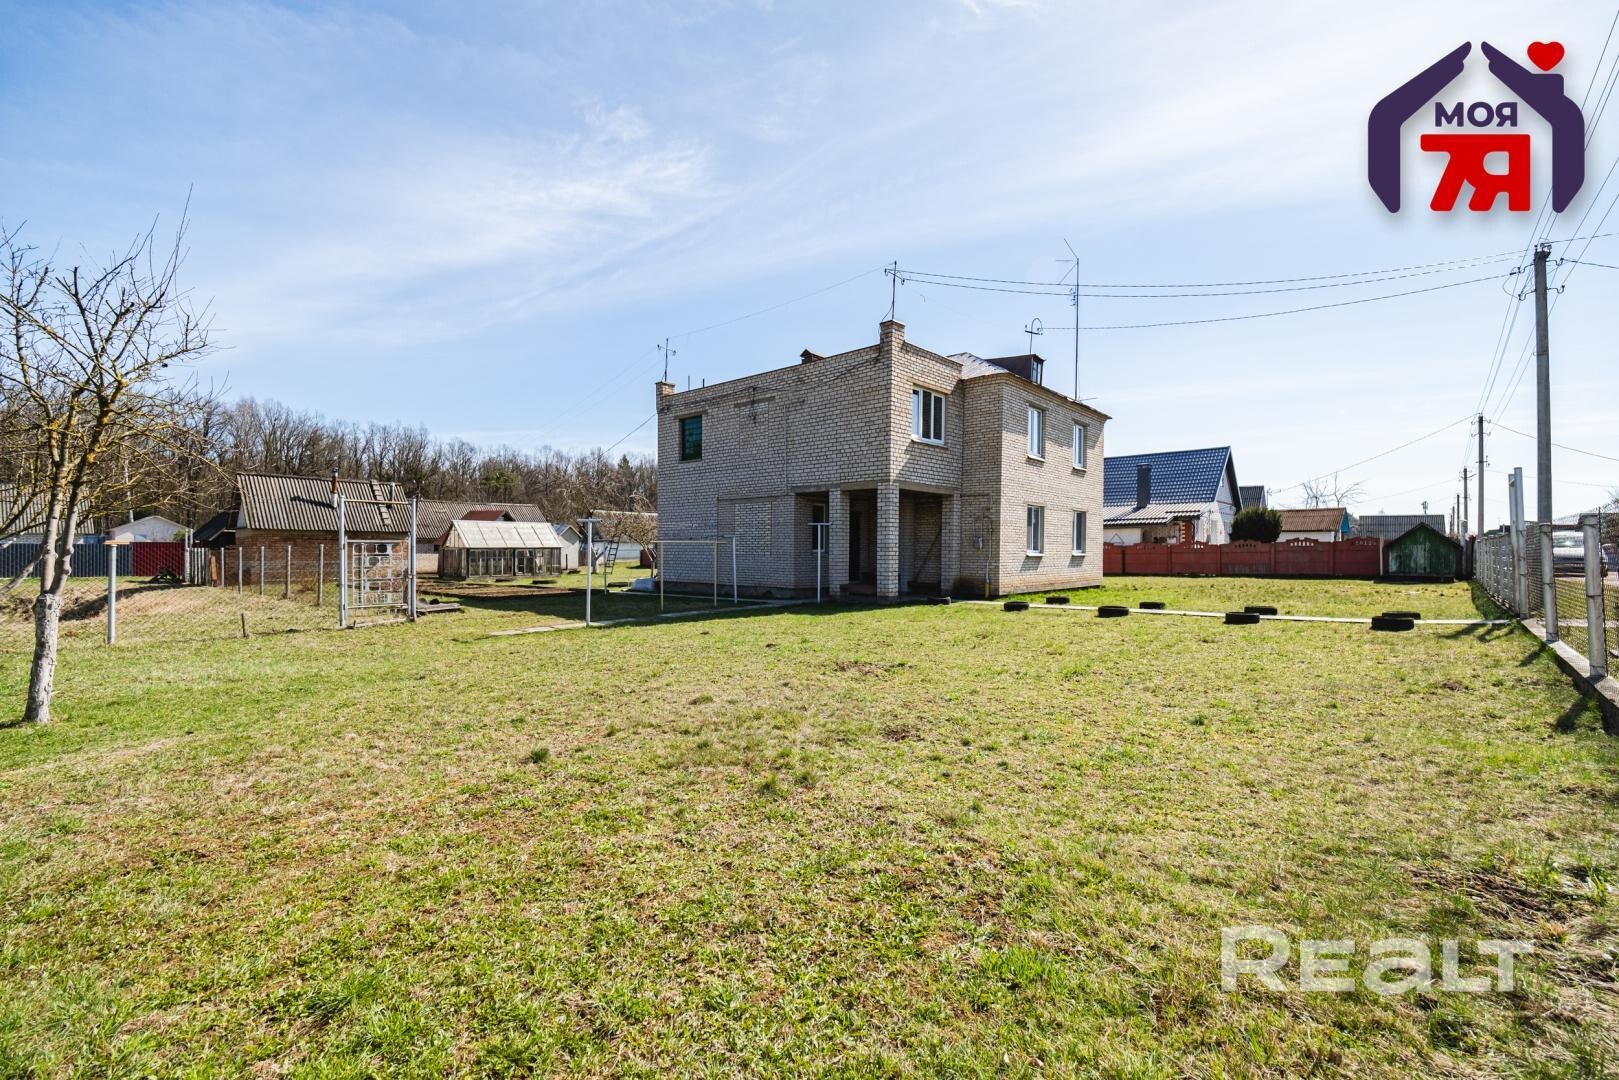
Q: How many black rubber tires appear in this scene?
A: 9